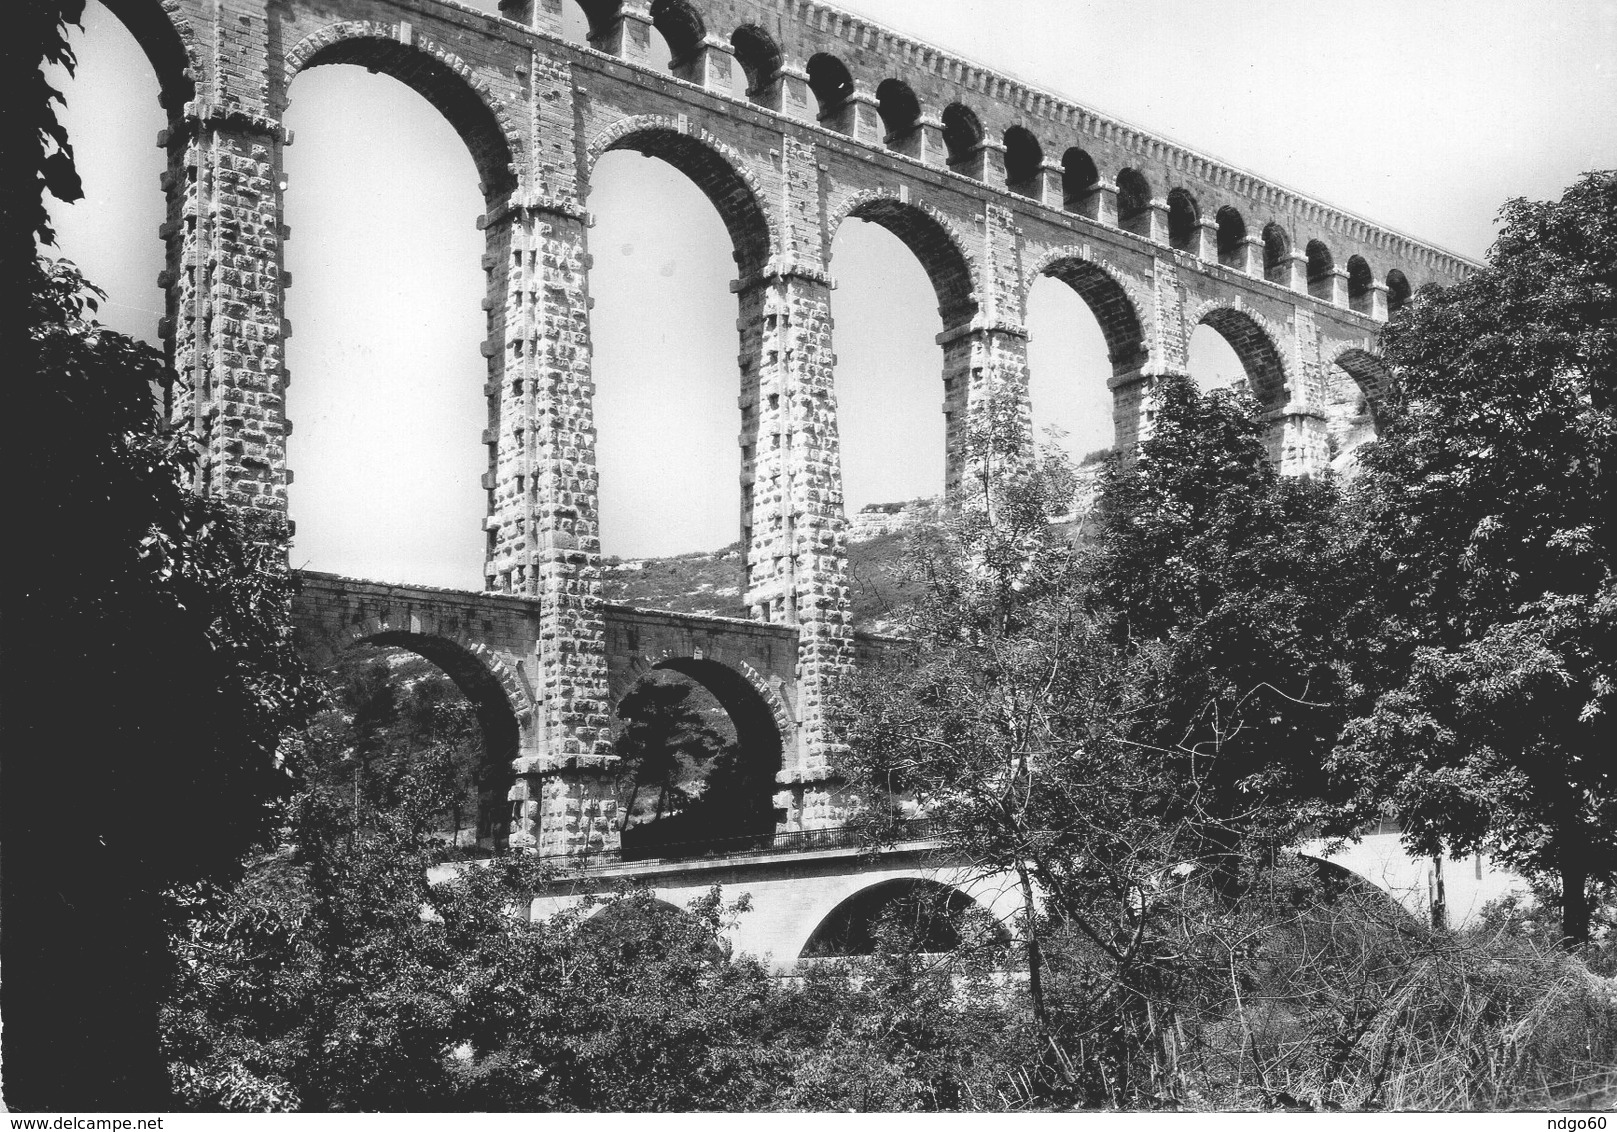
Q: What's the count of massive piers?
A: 6